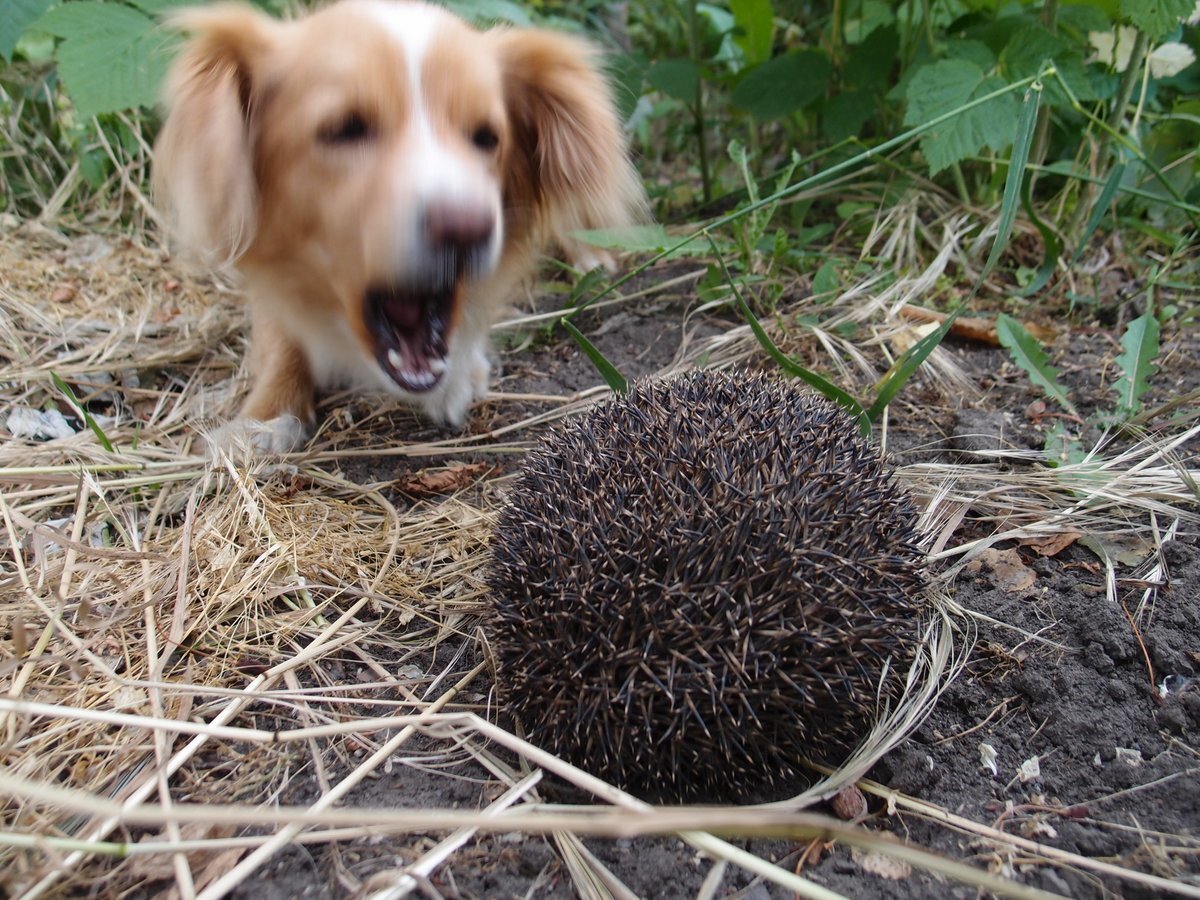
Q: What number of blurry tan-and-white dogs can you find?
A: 1